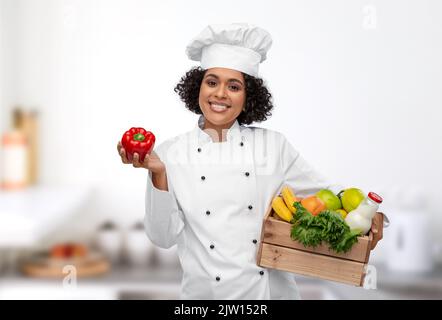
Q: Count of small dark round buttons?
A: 10